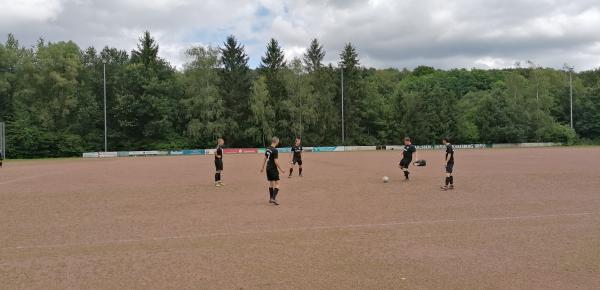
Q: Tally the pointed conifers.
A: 5